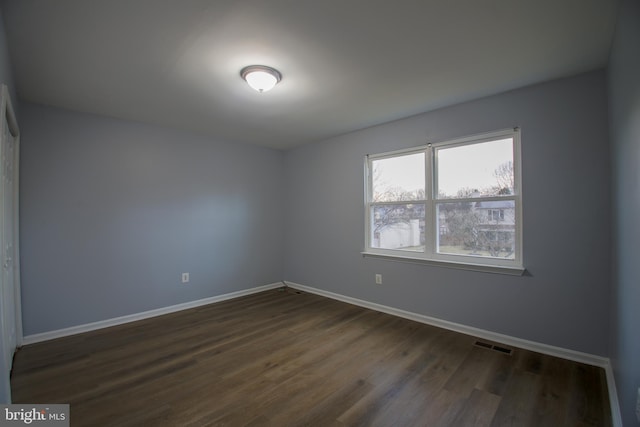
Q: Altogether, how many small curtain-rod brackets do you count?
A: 3